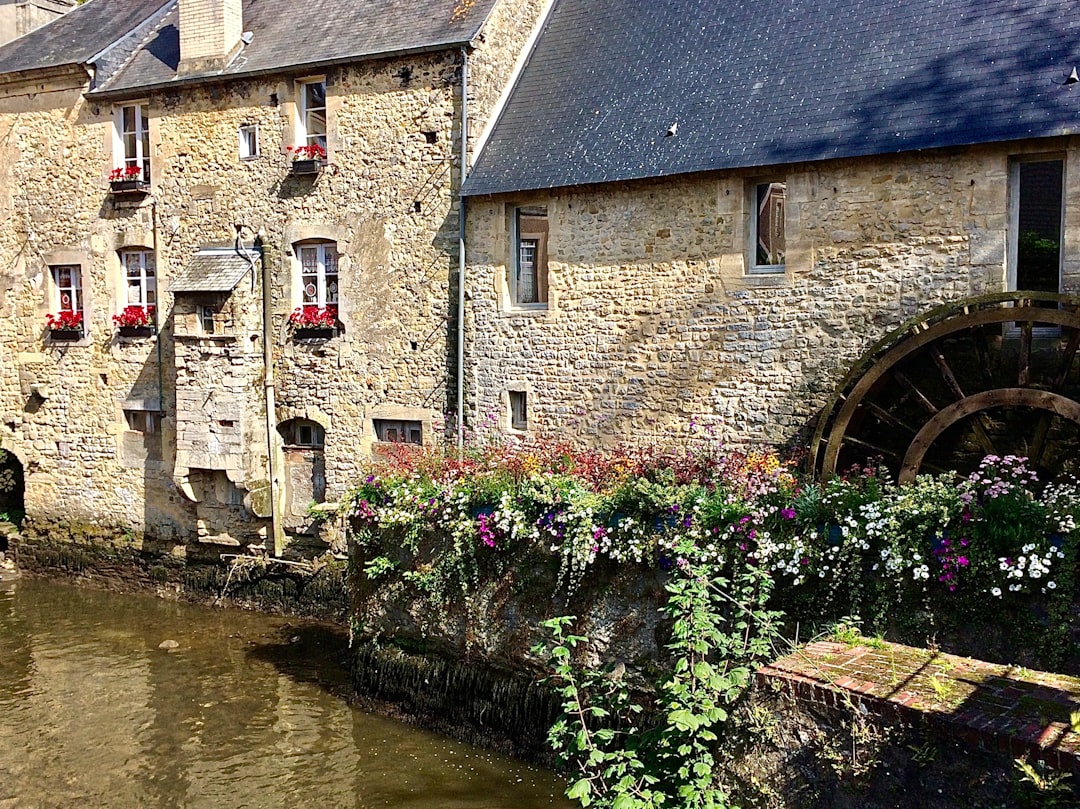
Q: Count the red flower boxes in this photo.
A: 5